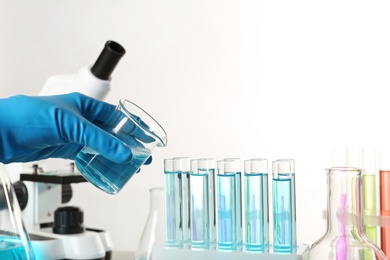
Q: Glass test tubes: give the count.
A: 13